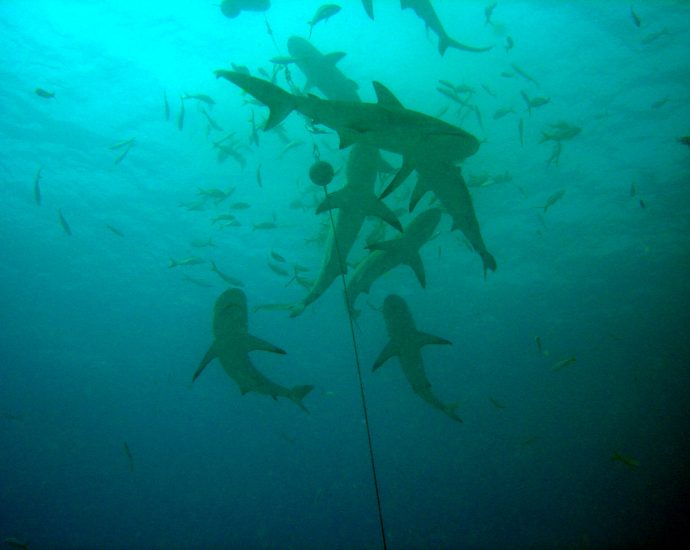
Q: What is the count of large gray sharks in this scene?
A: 8